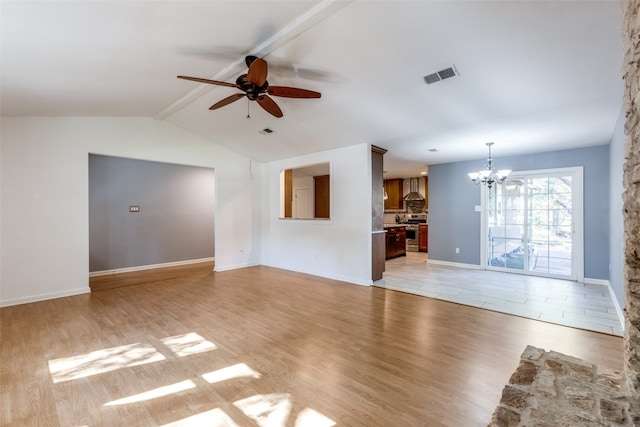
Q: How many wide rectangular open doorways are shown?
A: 1